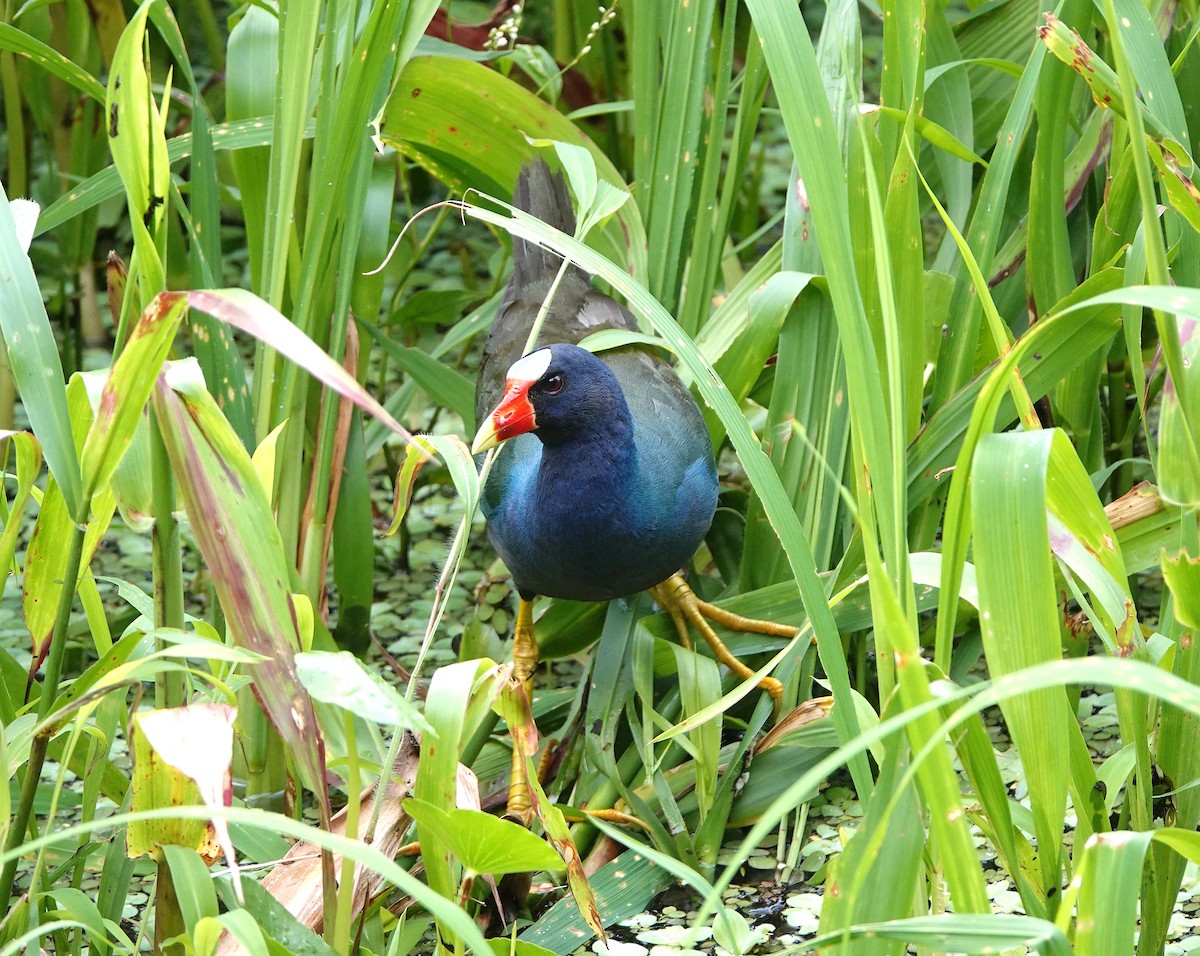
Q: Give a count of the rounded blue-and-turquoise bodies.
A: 1